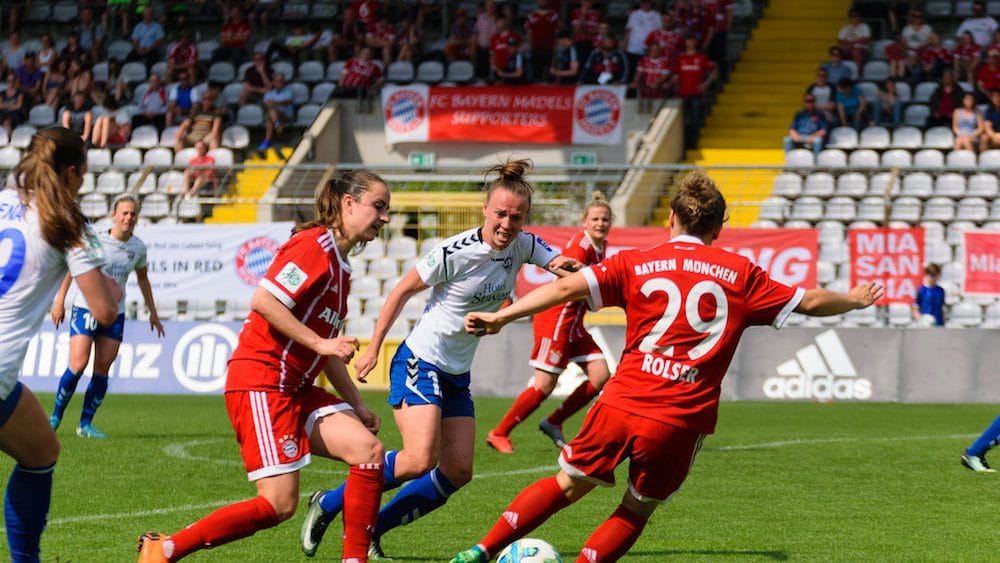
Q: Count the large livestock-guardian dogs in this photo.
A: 0